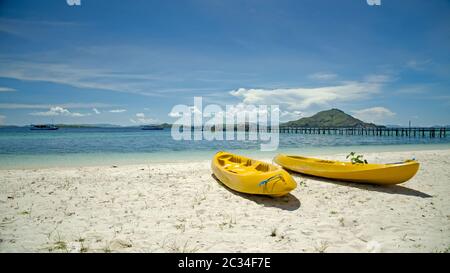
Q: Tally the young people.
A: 0